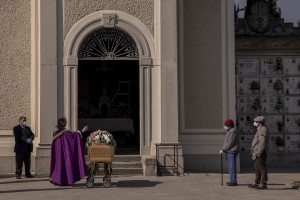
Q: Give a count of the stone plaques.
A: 15